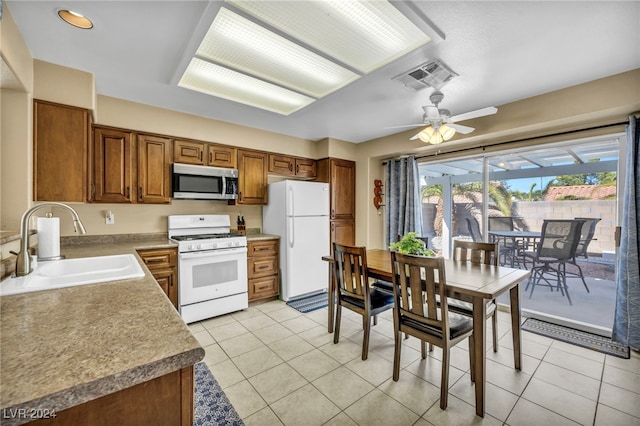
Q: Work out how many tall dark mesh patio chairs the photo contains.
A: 4